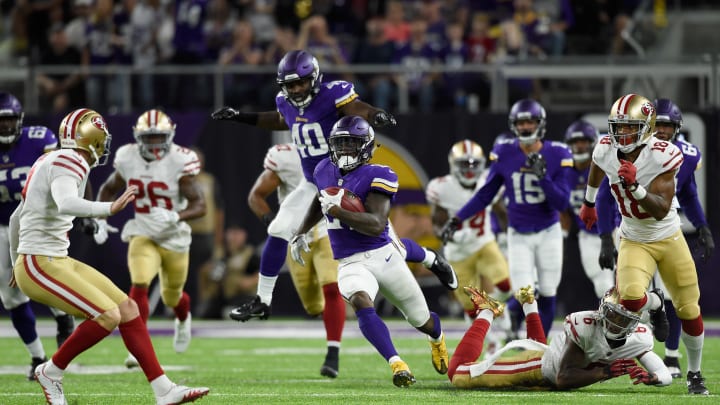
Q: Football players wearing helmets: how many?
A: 11